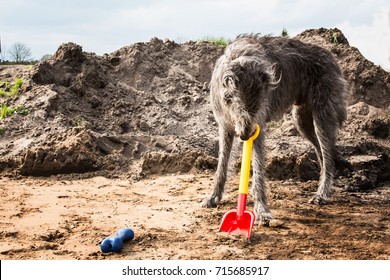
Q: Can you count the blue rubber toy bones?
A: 1